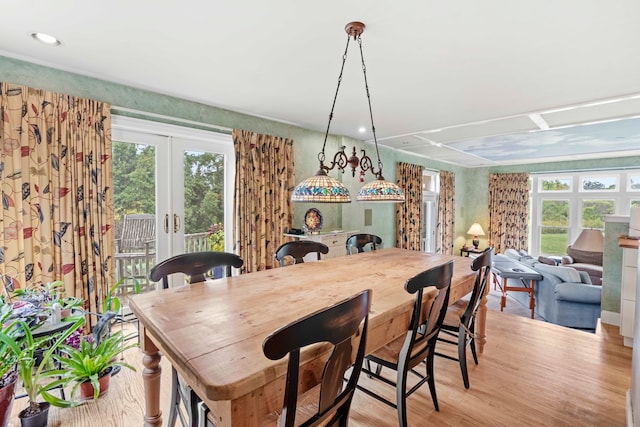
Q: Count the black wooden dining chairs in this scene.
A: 6